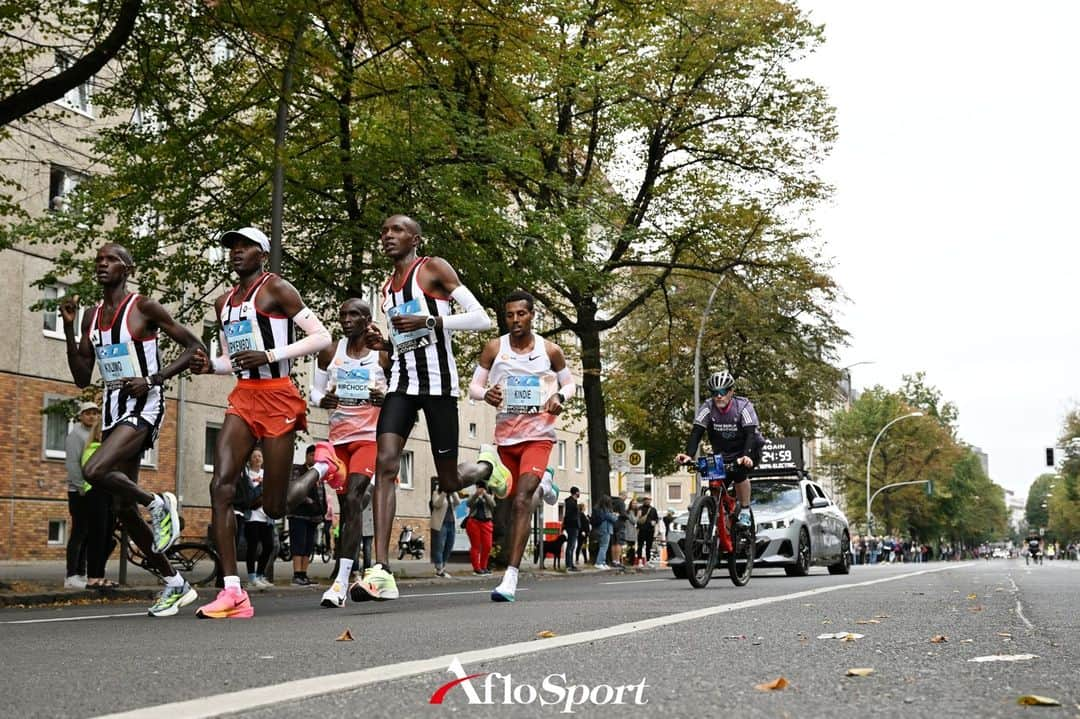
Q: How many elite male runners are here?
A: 5